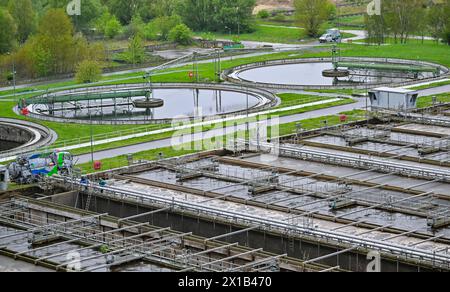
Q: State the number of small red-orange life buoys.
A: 4